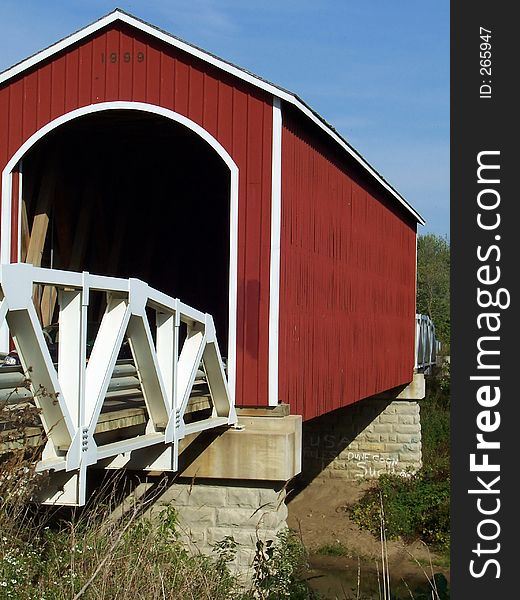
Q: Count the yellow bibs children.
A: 0